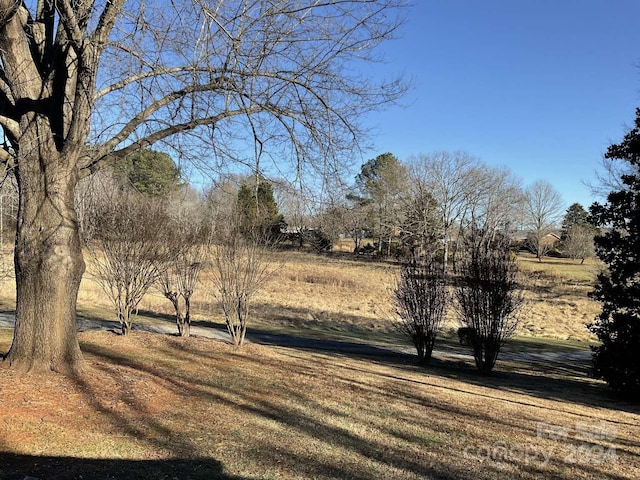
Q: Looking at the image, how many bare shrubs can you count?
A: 5